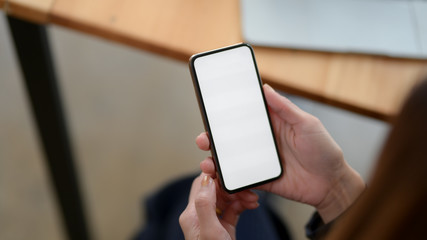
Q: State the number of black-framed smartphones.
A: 1